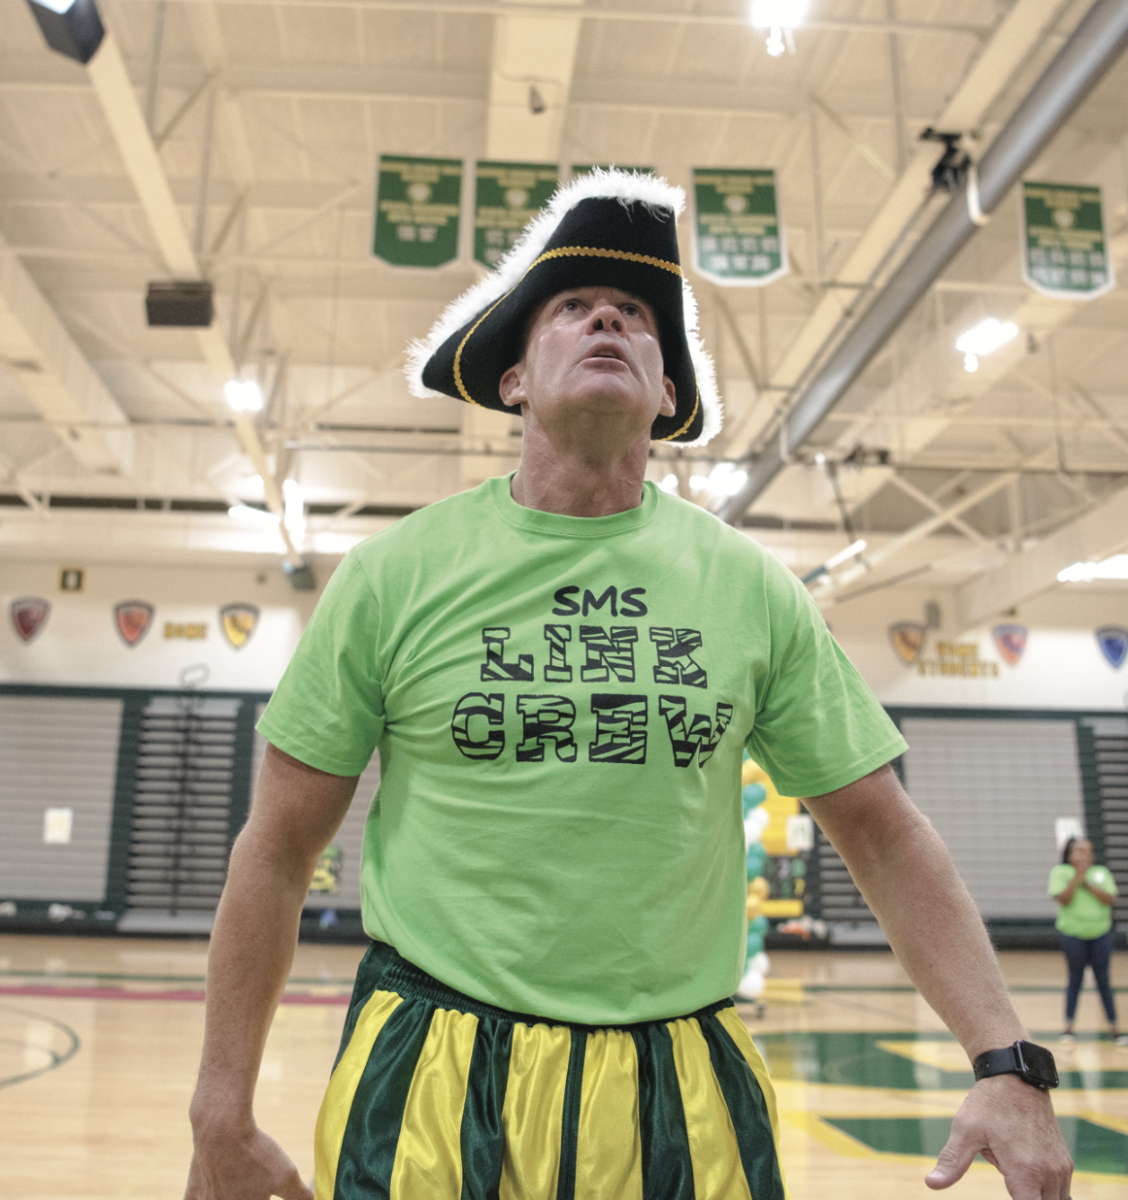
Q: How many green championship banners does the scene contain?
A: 5